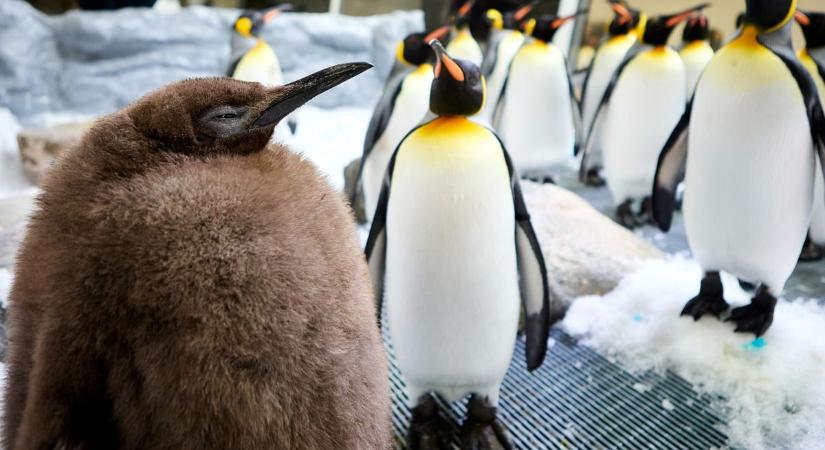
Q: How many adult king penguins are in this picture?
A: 11